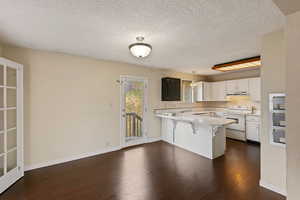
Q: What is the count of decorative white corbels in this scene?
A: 3